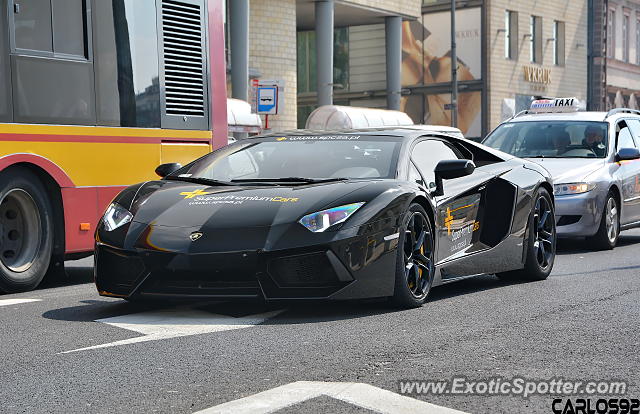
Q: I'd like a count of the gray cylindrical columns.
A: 3